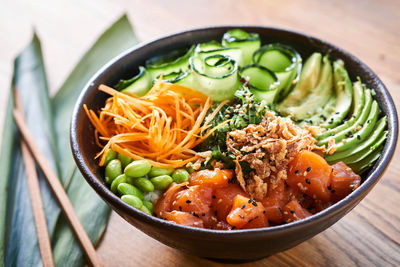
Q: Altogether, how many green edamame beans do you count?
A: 13